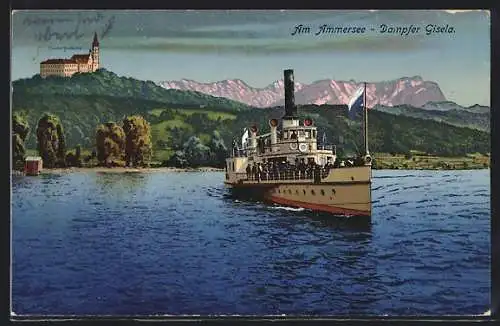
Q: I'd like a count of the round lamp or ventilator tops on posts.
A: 3